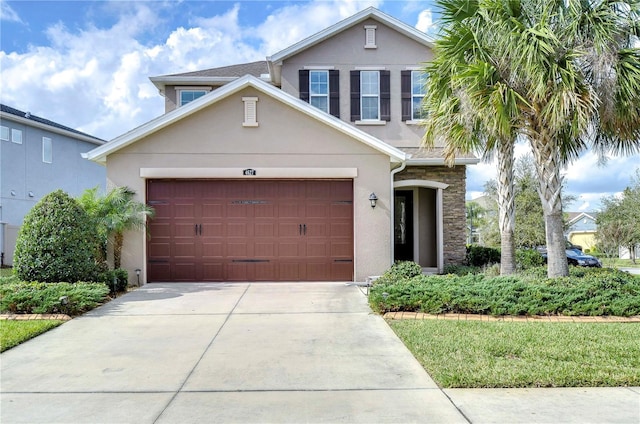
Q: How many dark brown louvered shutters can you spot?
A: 5